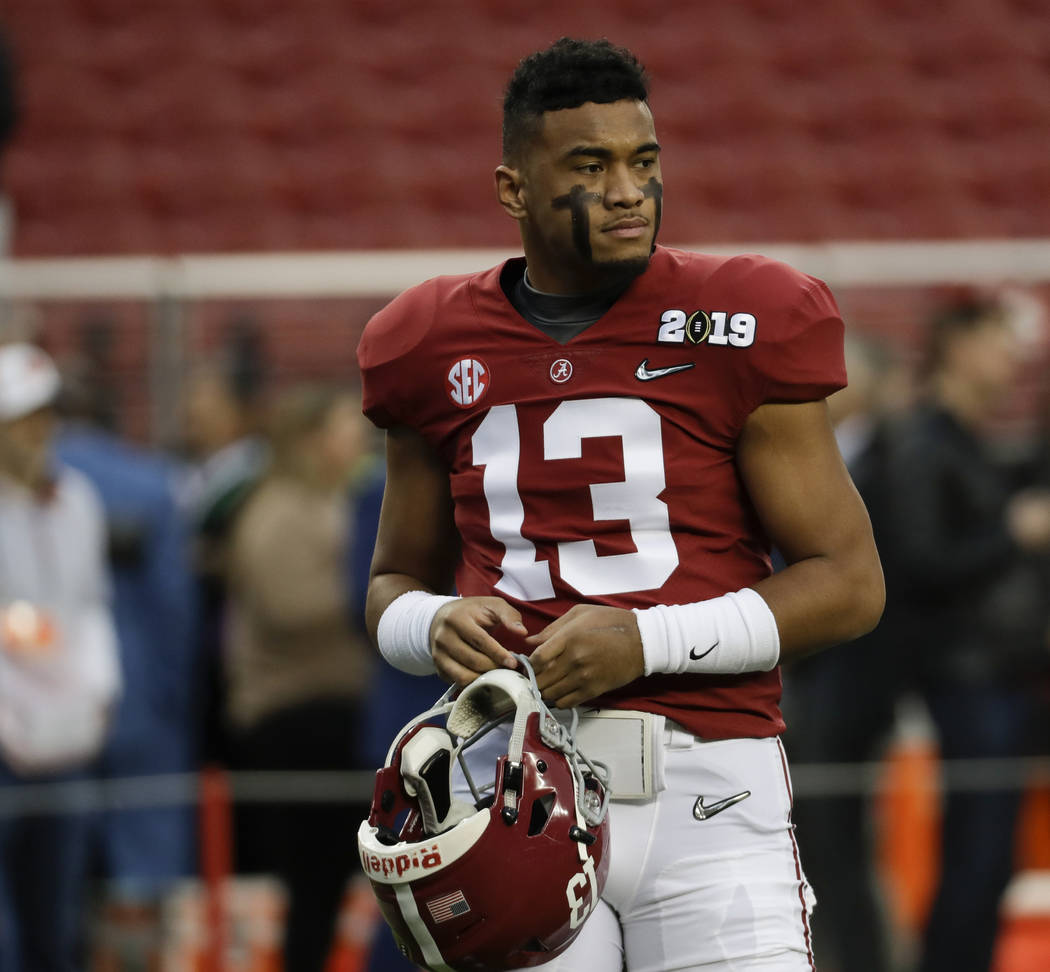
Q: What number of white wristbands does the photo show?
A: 2